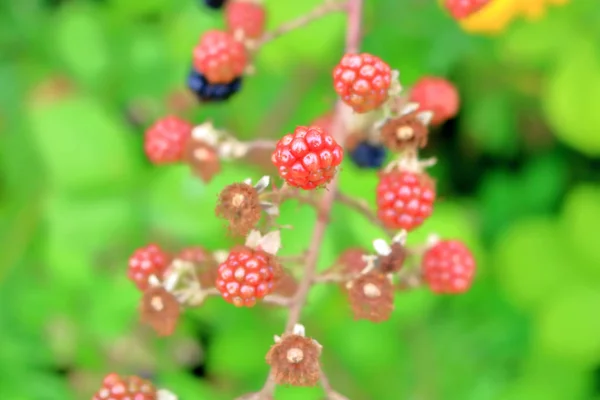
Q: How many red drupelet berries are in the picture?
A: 12